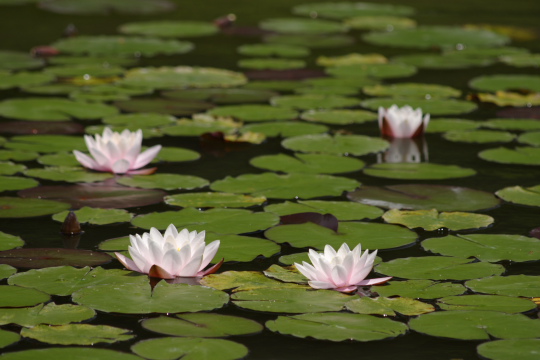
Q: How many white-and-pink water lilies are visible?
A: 4